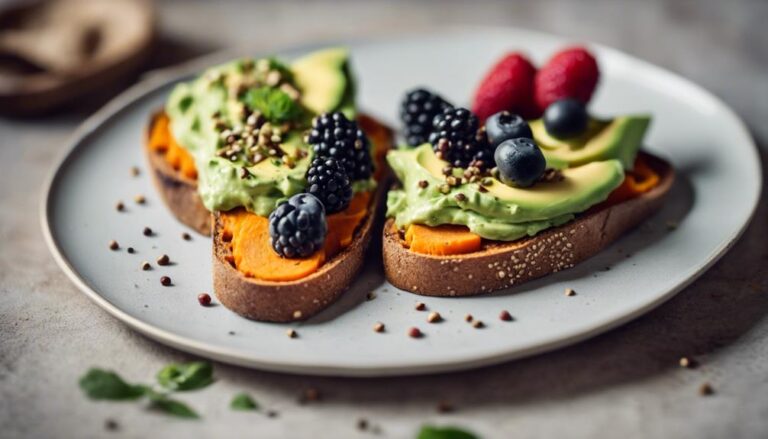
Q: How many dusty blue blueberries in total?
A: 3